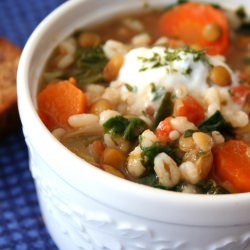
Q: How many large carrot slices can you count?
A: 3